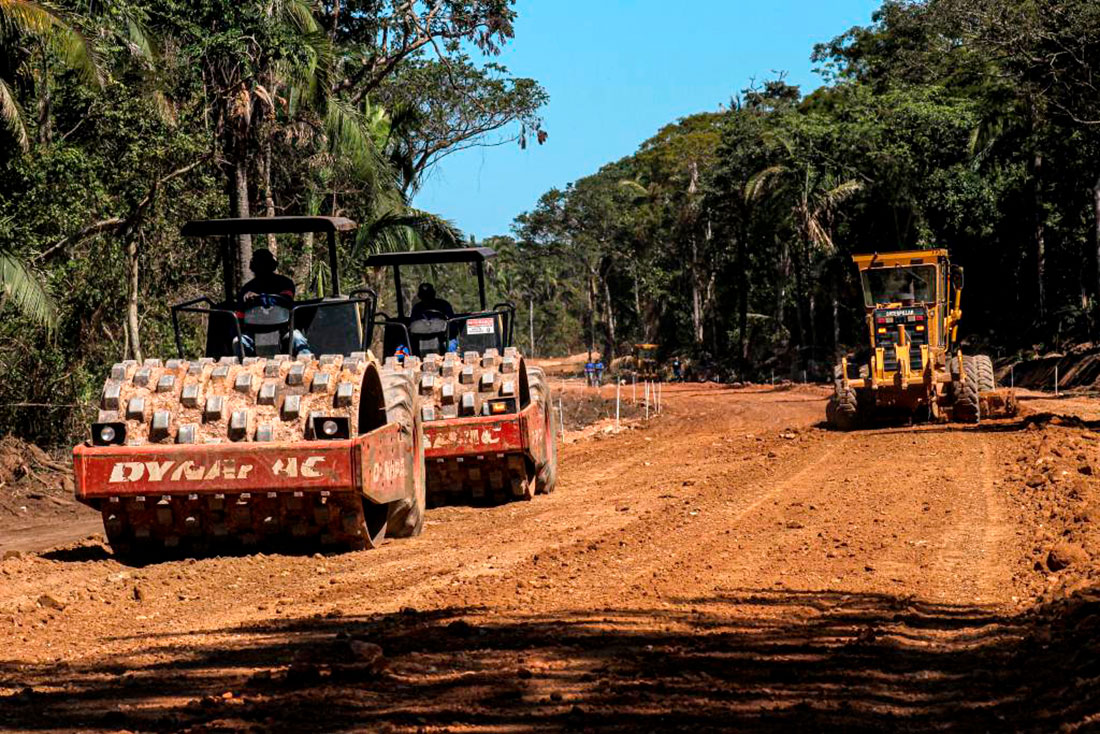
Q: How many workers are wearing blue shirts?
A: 2